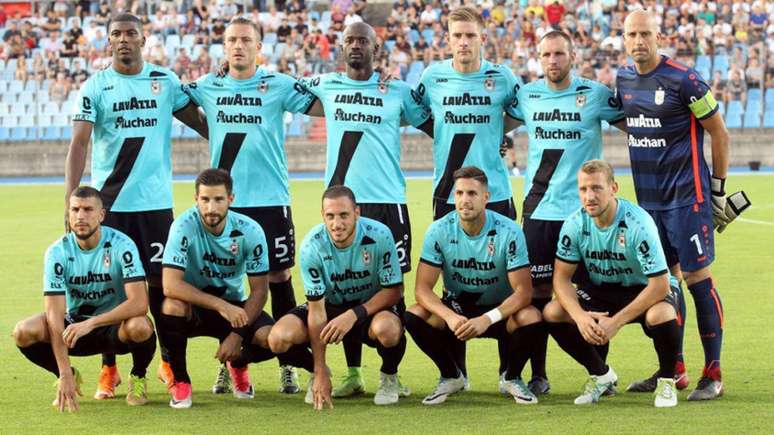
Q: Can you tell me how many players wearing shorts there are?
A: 11